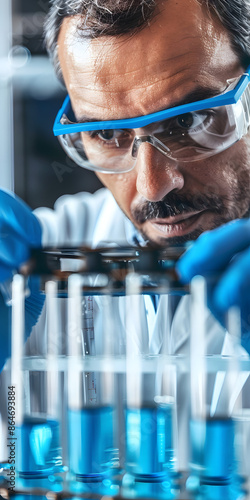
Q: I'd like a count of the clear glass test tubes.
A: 4